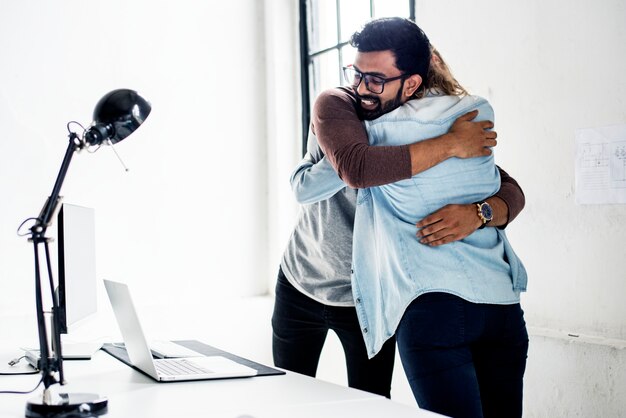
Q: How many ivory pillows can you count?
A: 0